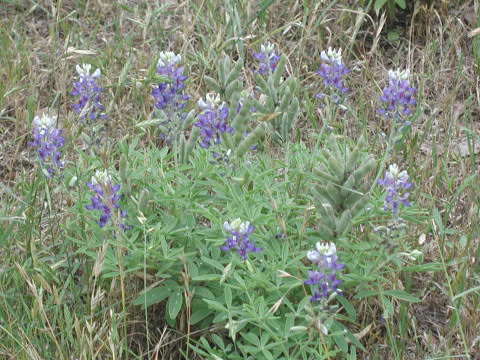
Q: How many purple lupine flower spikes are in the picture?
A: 11